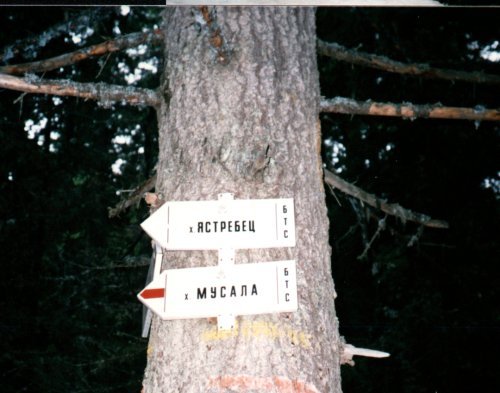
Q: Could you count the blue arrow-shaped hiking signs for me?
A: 0